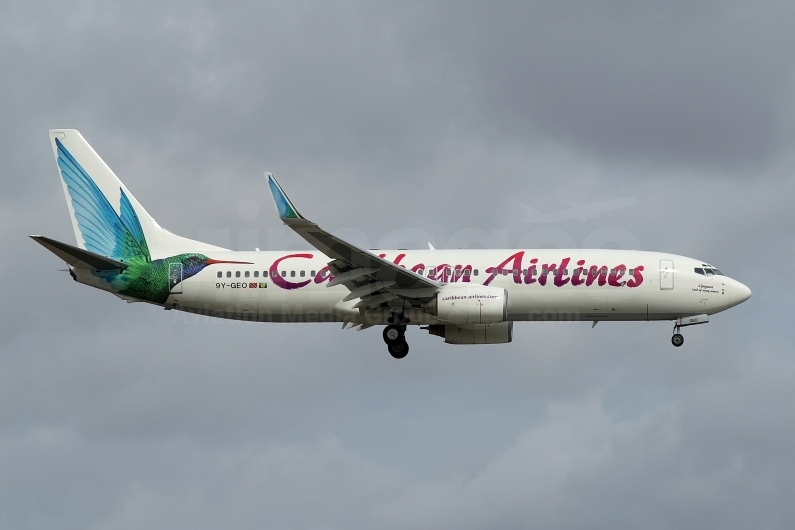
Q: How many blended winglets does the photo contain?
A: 1